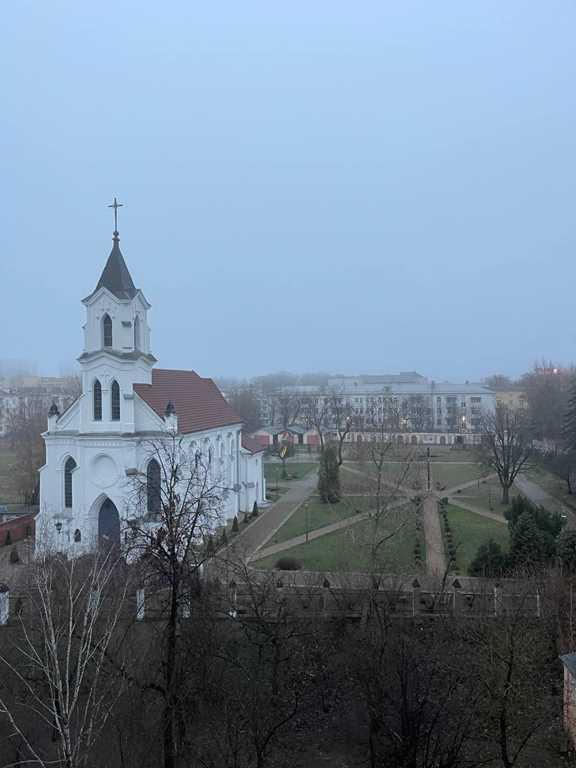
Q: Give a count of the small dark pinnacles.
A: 2